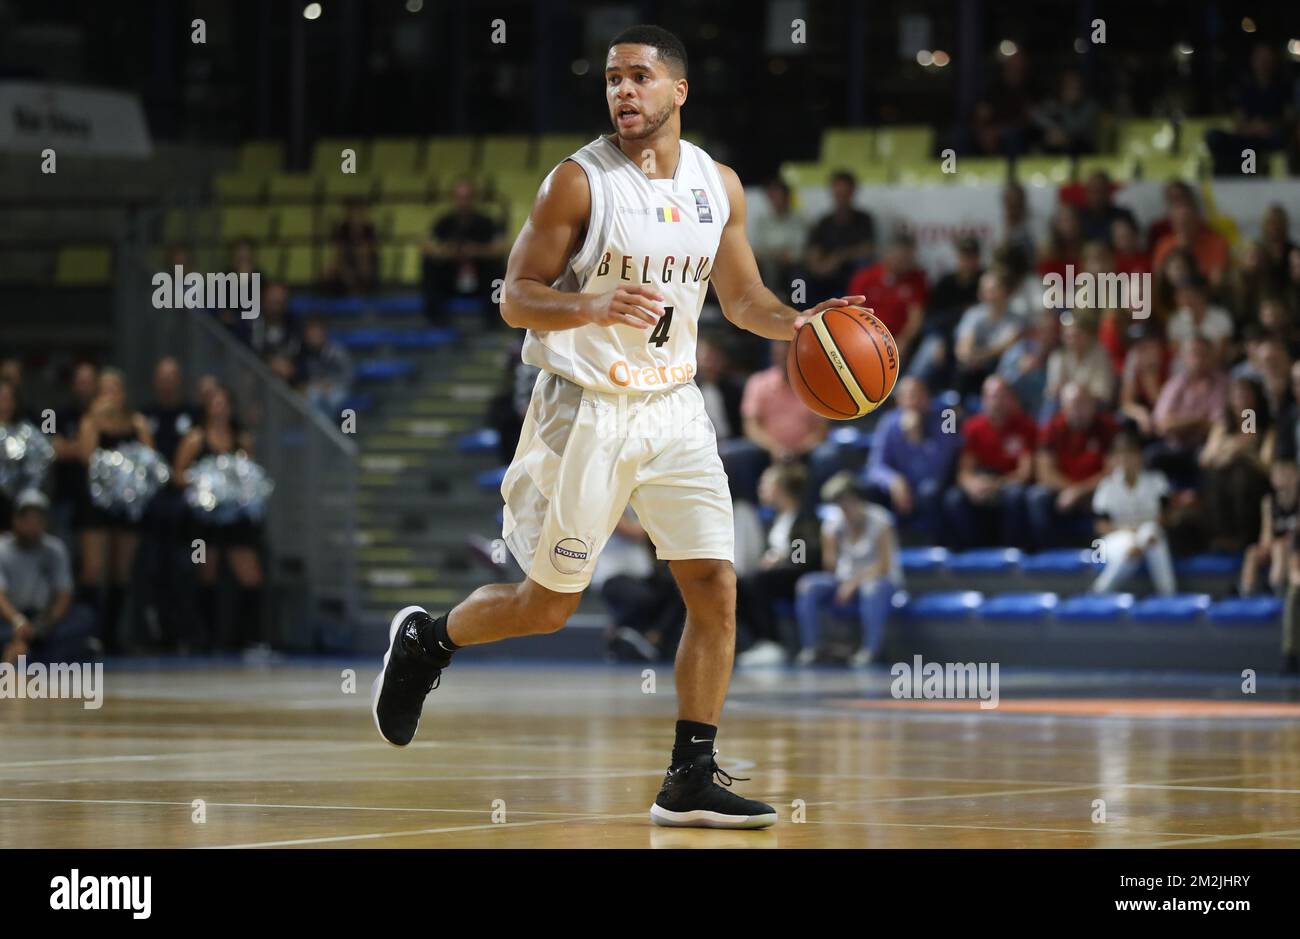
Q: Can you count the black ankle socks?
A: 2